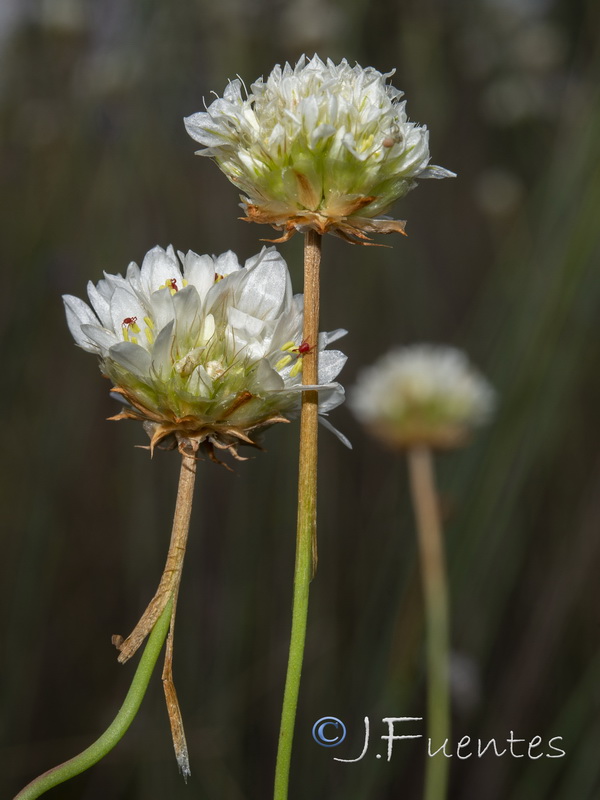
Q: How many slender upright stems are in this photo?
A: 3